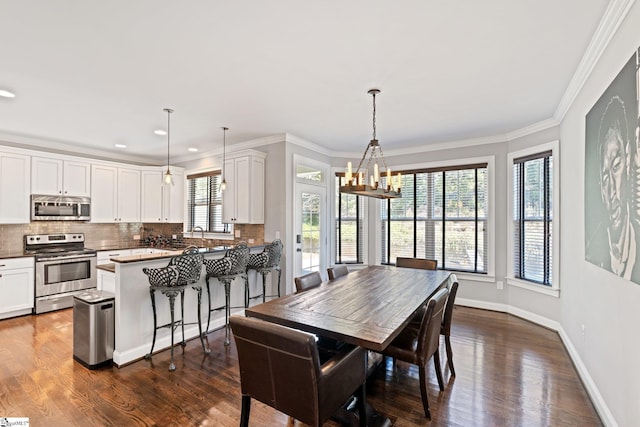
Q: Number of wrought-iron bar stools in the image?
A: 3